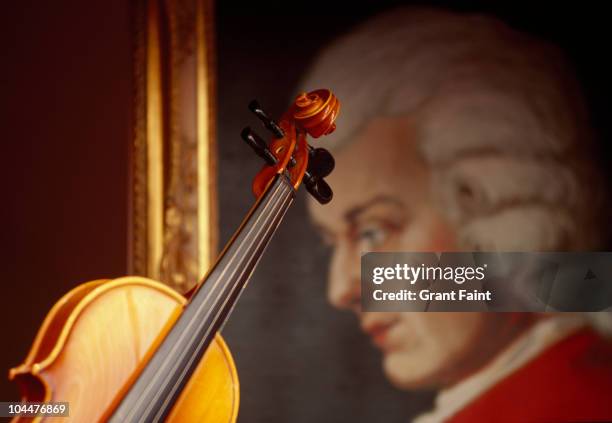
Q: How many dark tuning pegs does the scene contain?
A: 4